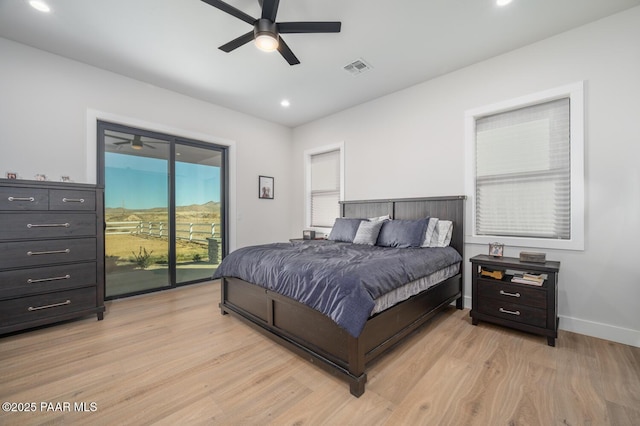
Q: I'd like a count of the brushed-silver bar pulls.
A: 8